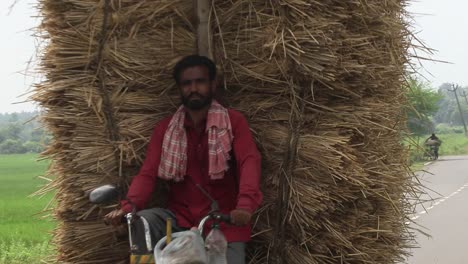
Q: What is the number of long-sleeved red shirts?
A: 1